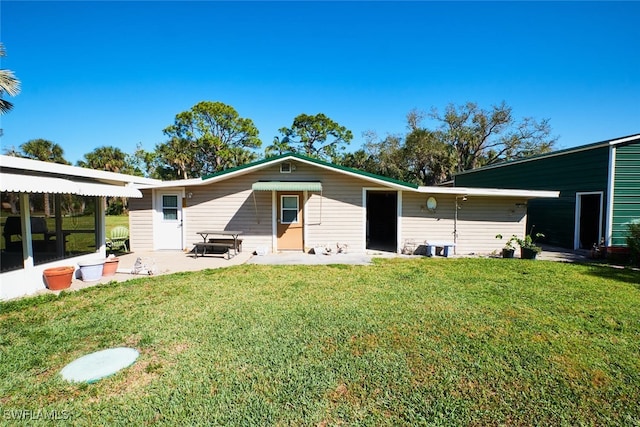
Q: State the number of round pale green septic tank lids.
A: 1